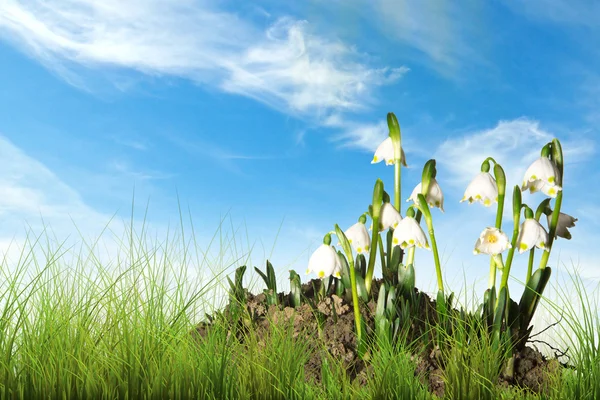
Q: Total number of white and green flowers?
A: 11